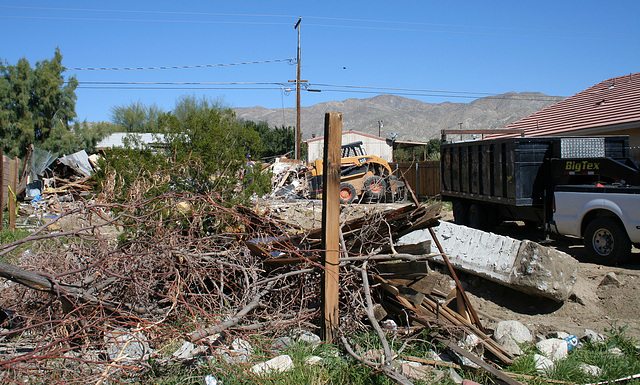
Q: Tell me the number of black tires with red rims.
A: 2